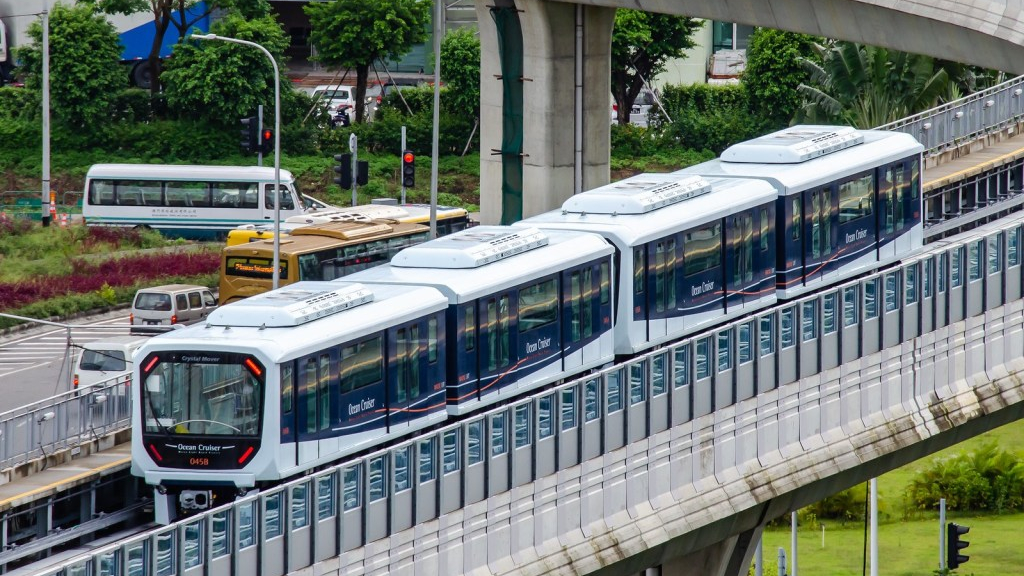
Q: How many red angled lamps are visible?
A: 4